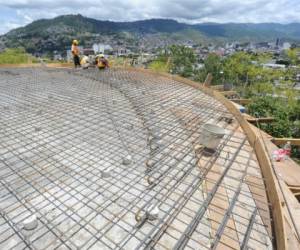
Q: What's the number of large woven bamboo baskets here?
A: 0